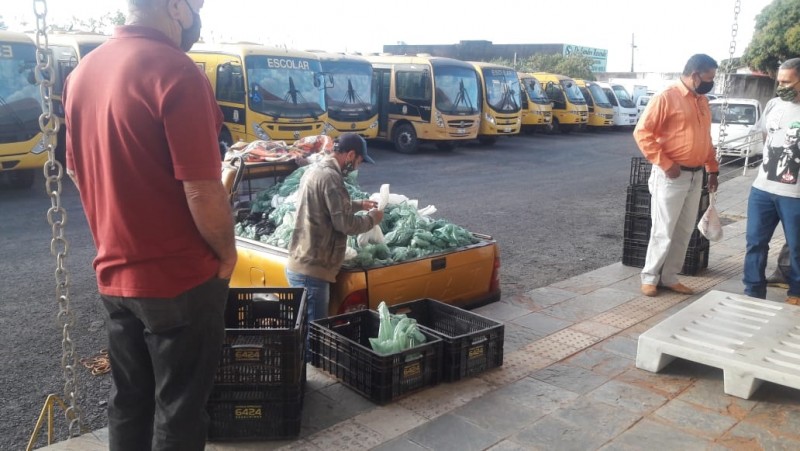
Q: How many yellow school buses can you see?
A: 9